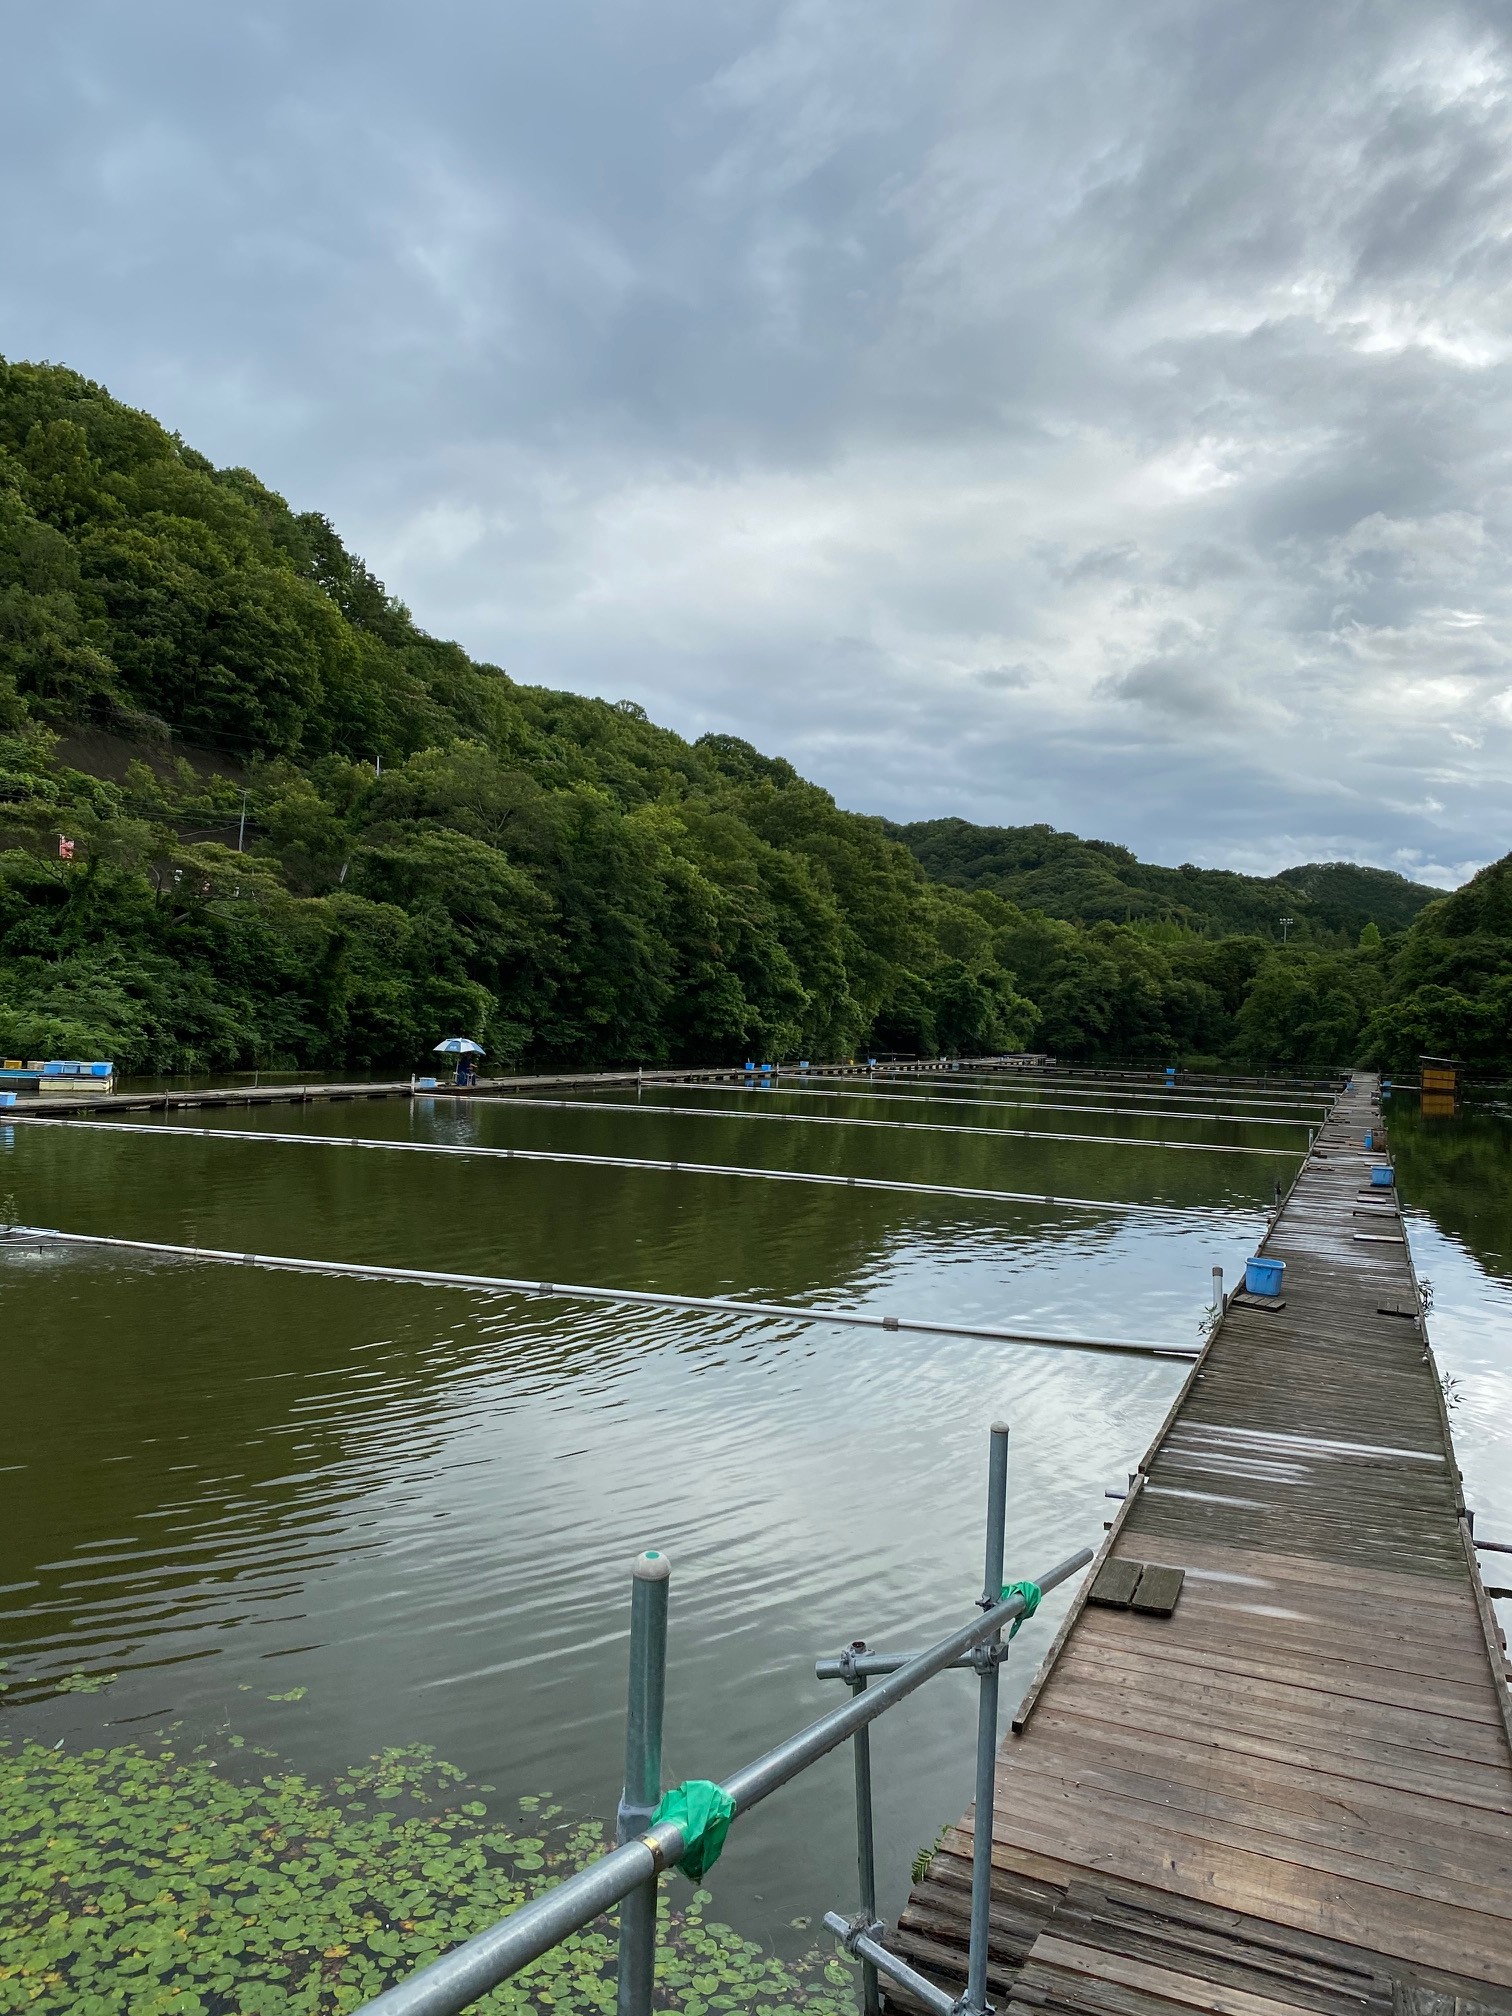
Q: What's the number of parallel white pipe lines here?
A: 6